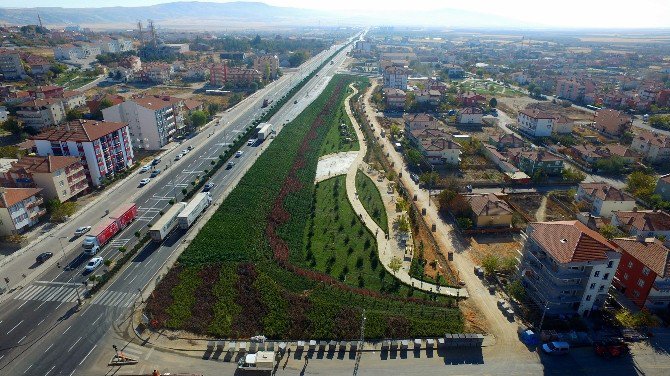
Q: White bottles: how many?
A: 0